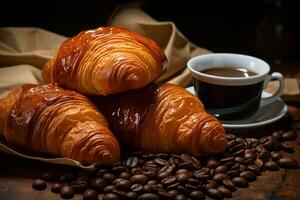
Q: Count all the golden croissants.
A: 3